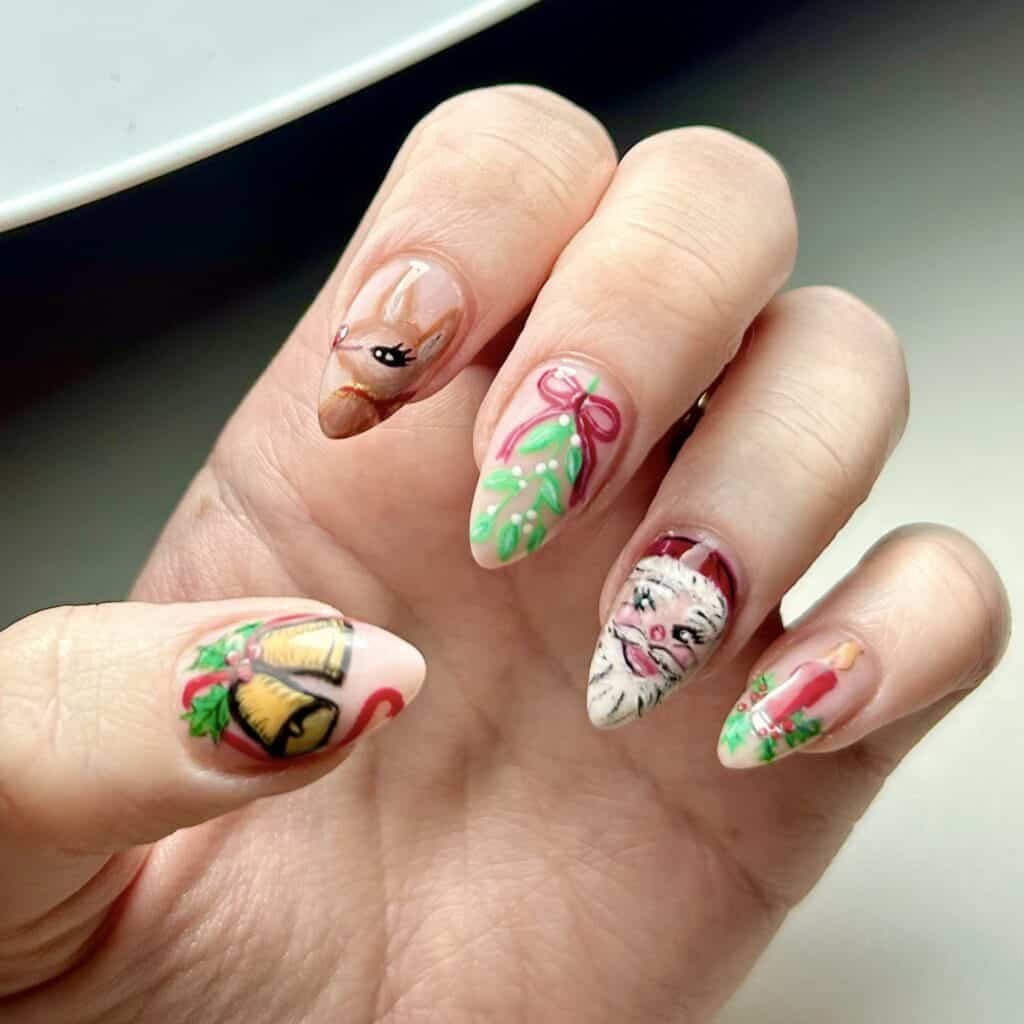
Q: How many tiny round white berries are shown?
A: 10